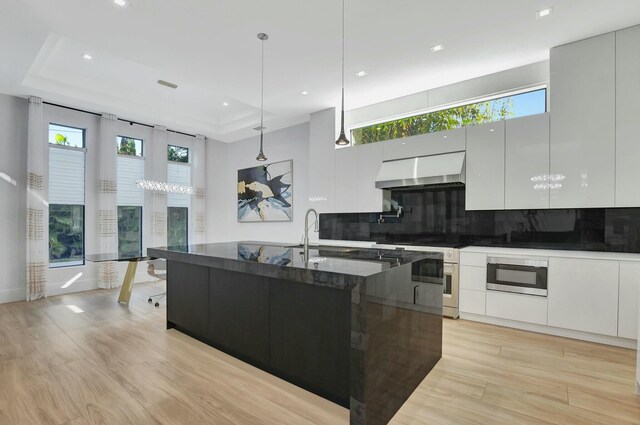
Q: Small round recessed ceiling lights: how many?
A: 7